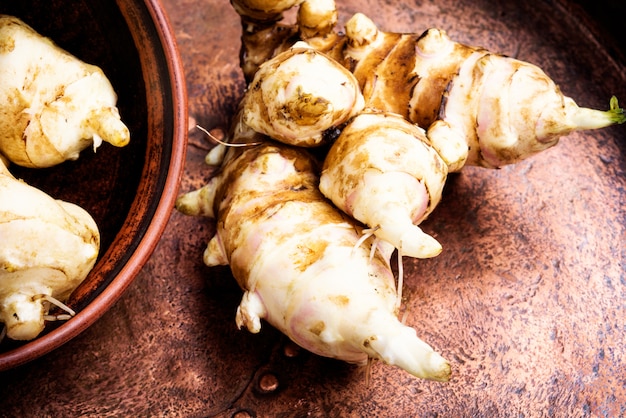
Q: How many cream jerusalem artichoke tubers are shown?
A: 6